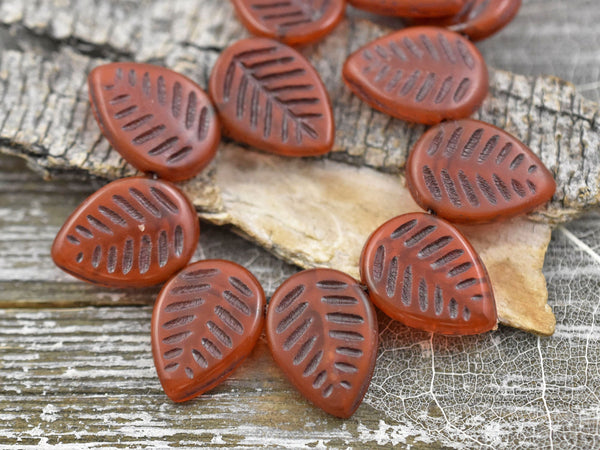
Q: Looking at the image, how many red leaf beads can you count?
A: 11